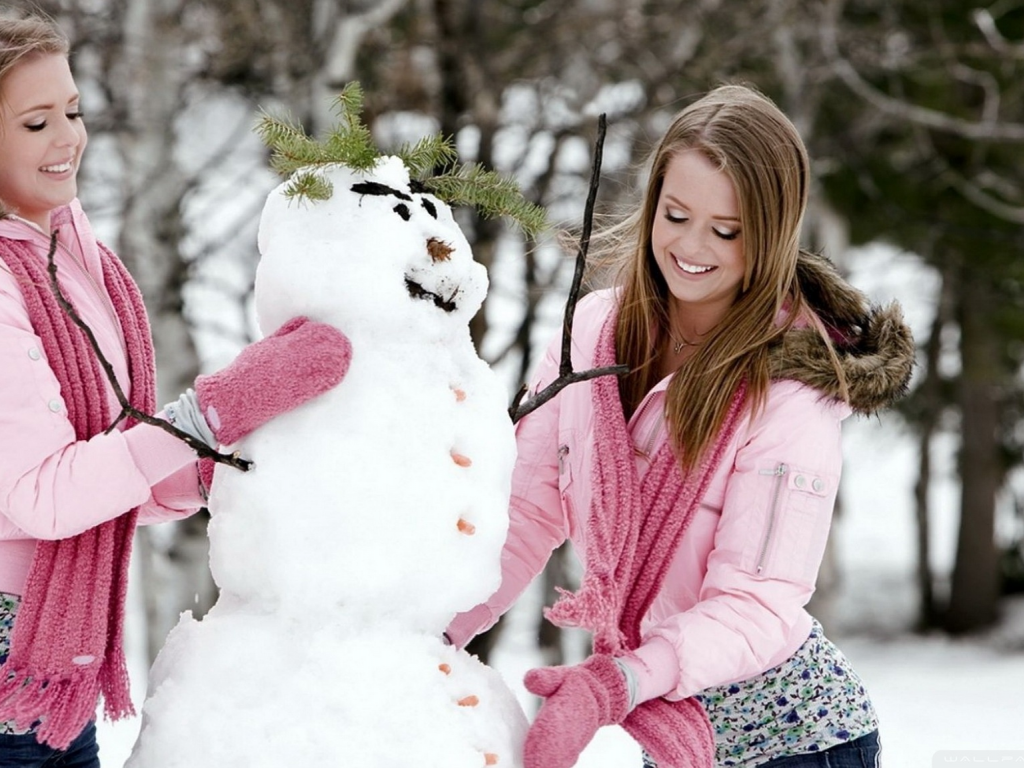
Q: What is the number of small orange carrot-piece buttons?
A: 6